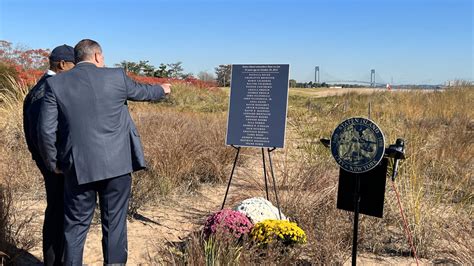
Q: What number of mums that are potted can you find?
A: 3